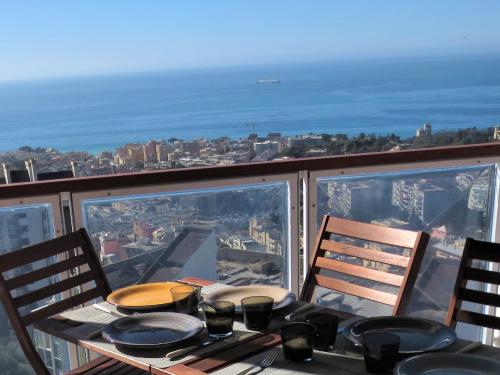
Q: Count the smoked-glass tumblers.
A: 6